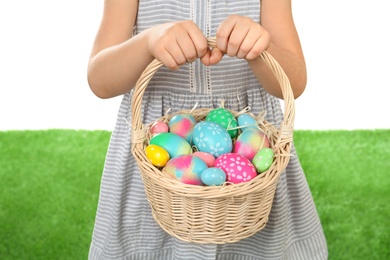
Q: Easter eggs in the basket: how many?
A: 13